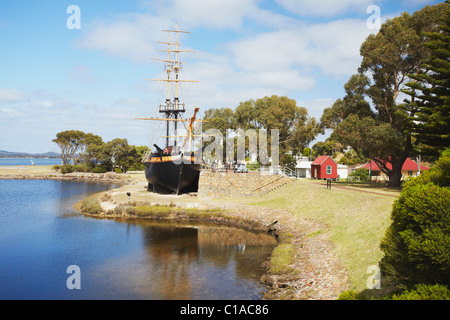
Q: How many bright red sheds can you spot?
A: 1